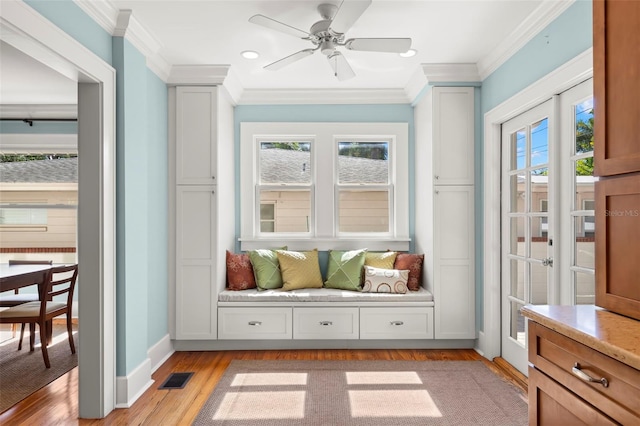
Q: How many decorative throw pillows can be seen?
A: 7